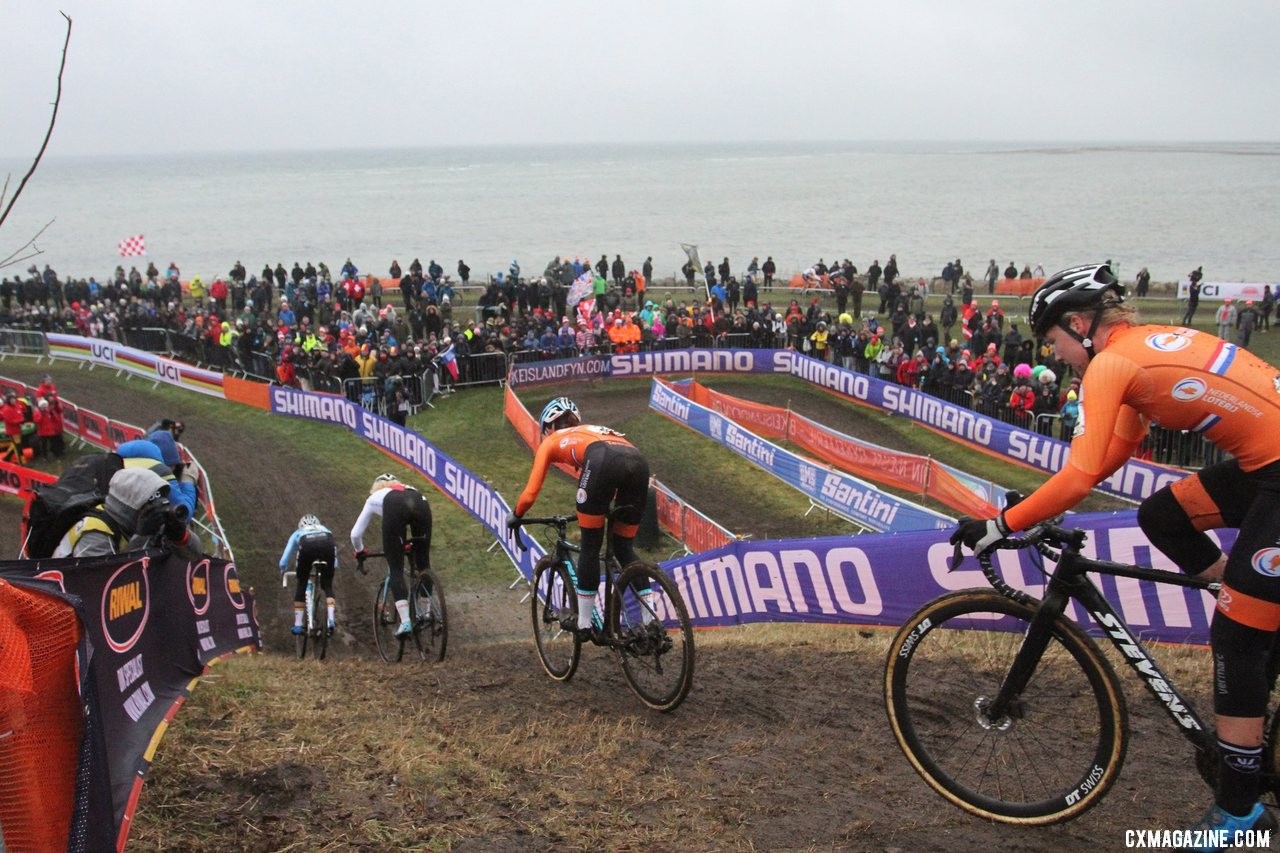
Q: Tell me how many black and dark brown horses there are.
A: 0